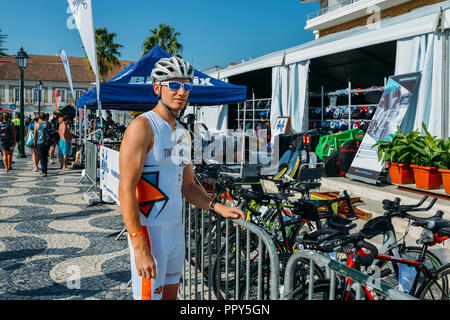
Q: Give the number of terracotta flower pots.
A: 3